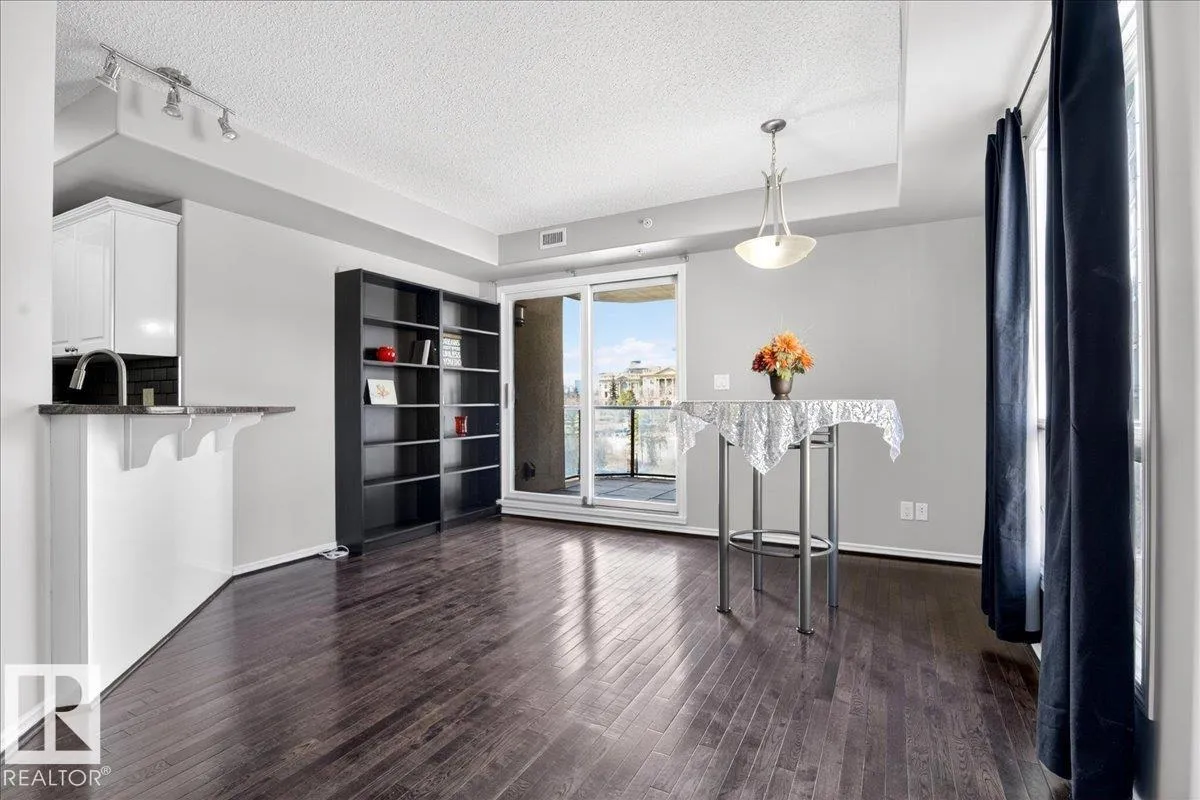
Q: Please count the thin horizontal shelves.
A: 10